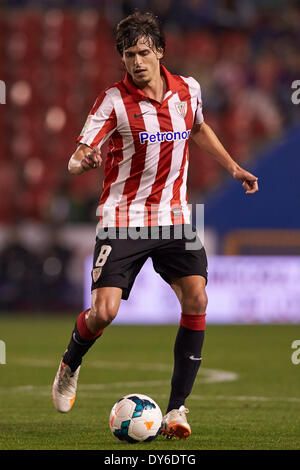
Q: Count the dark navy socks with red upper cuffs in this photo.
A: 2